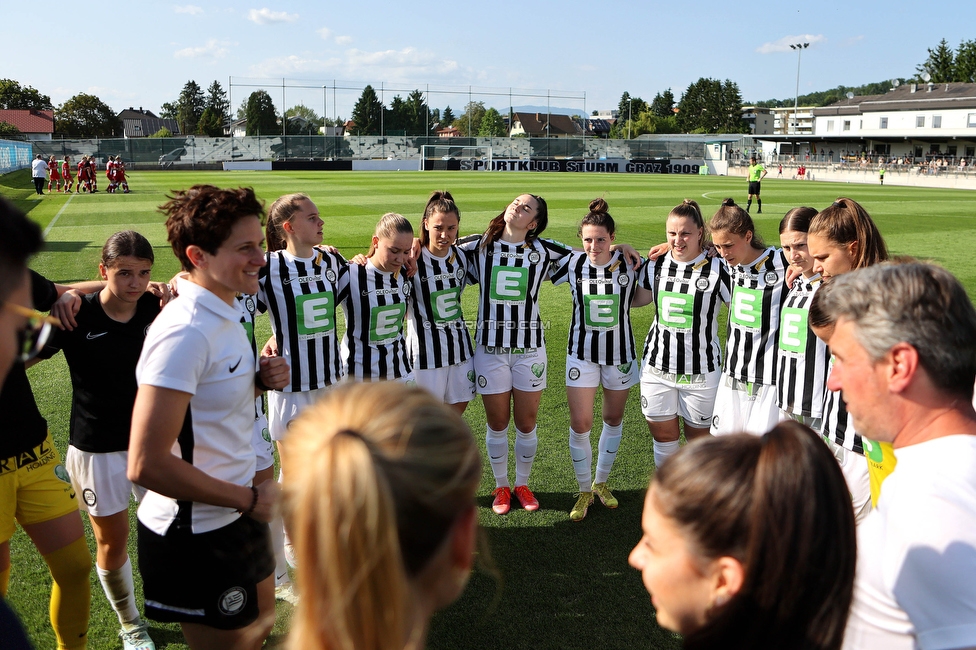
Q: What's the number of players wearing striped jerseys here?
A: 10